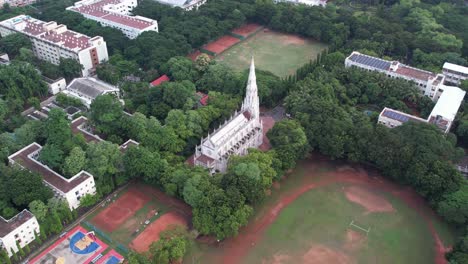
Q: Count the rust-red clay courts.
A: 5